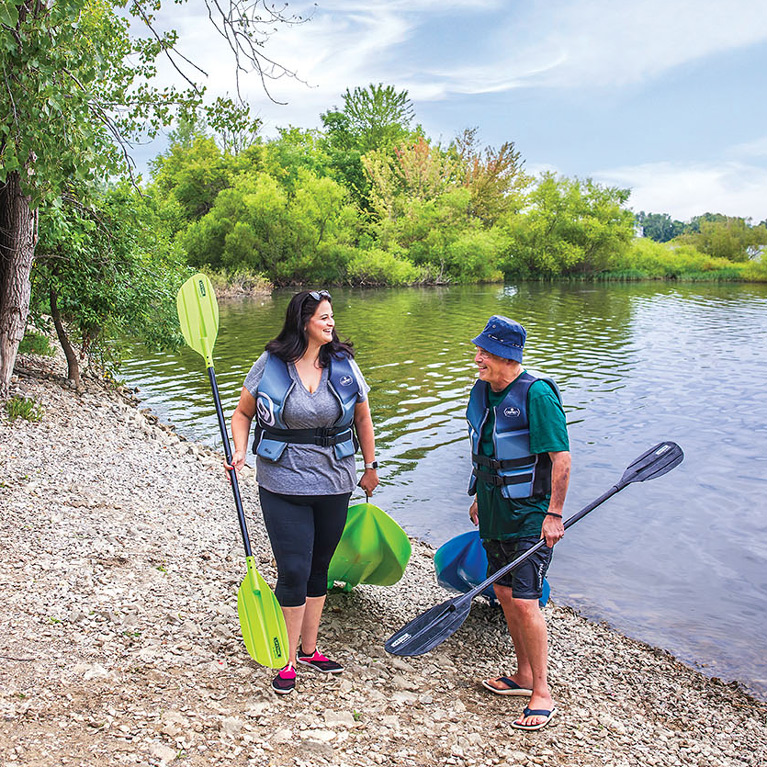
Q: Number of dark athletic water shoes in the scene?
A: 2